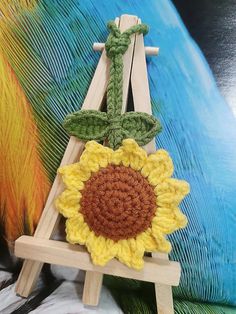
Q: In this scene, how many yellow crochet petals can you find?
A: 11